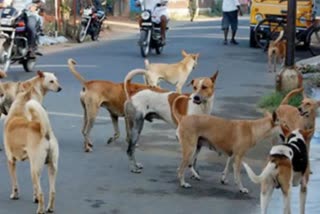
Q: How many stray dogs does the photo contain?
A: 9